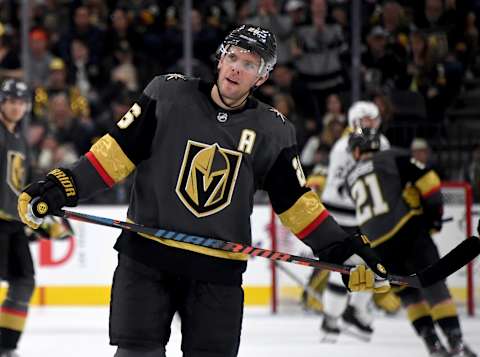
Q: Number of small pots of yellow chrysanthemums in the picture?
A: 0